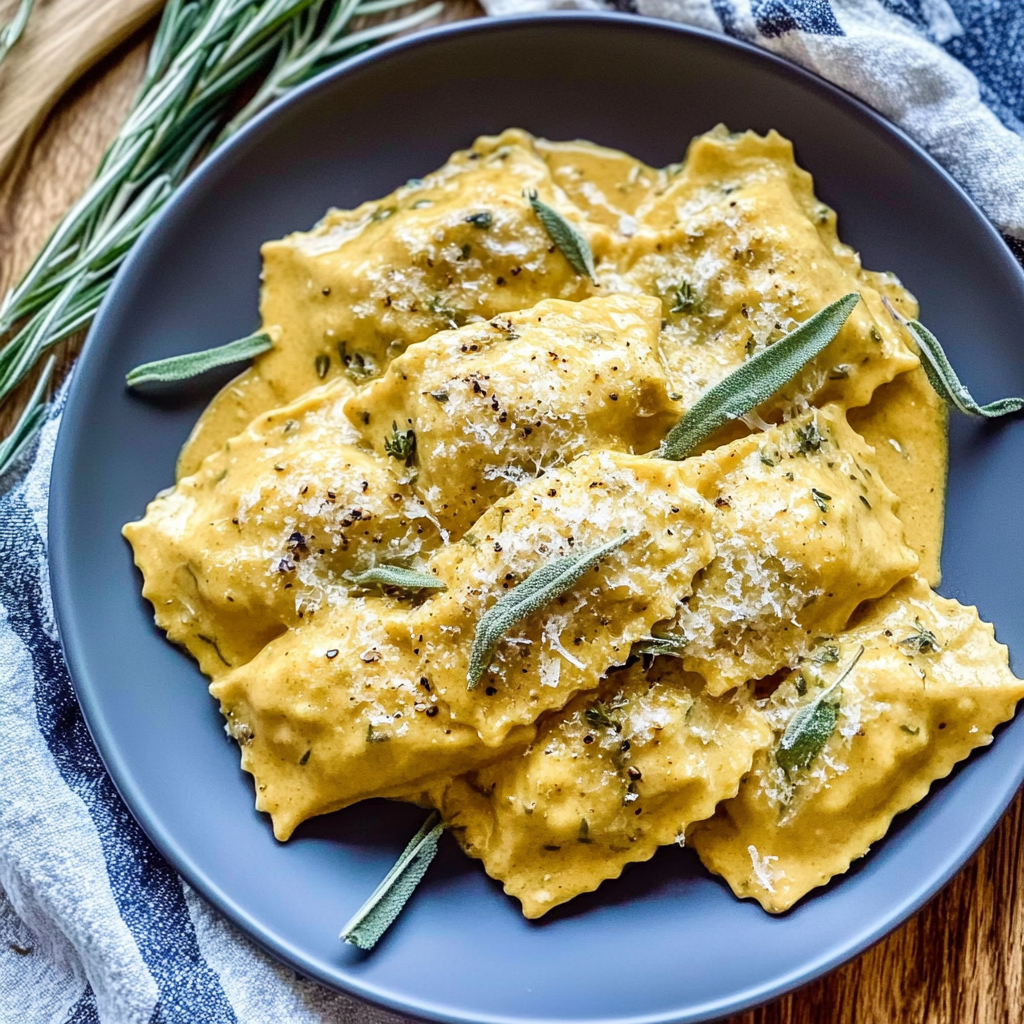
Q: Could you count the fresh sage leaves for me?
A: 8